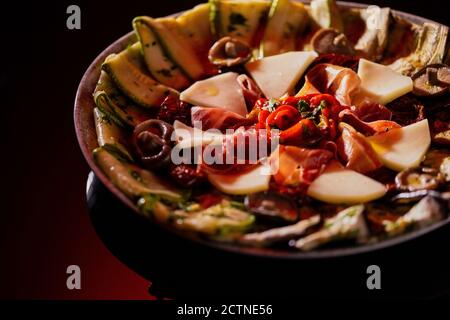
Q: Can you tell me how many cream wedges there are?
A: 7